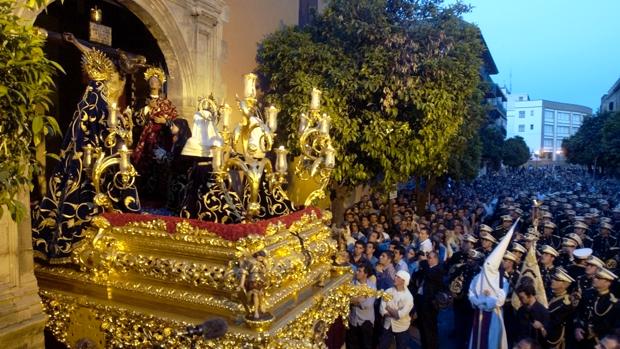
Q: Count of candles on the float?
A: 12